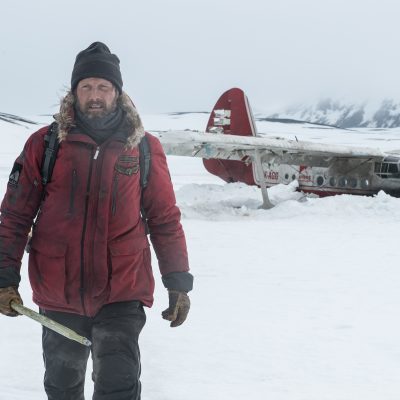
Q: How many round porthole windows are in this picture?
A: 7